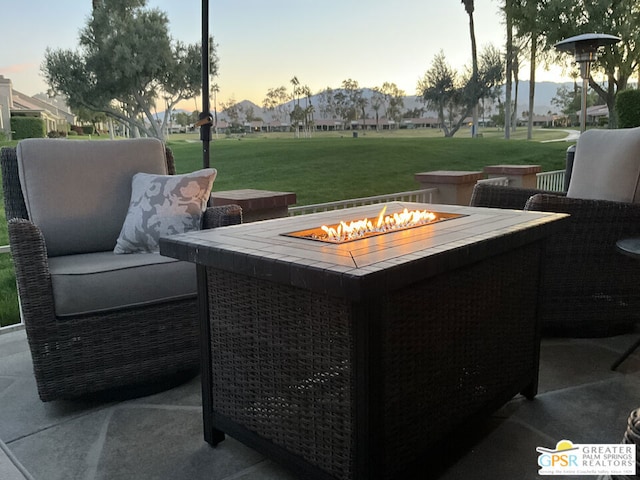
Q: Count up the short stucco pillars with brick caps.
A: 3